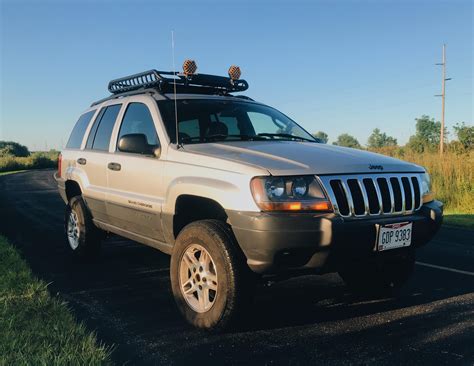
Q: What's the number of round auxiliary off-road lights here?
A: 2